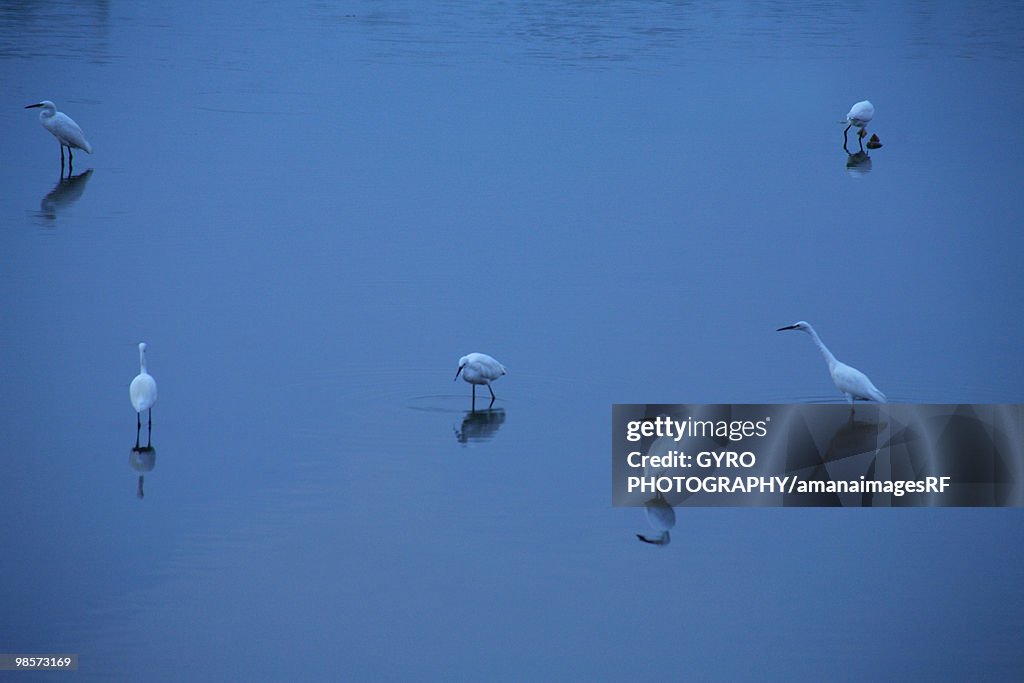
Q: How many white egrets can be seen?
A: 6